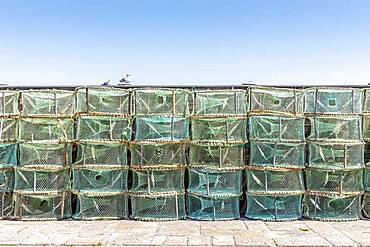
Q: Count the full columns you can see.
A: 6